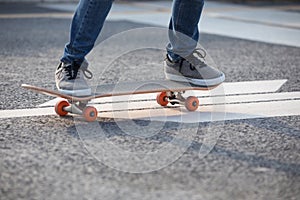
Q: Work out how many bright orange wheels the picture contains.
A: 4